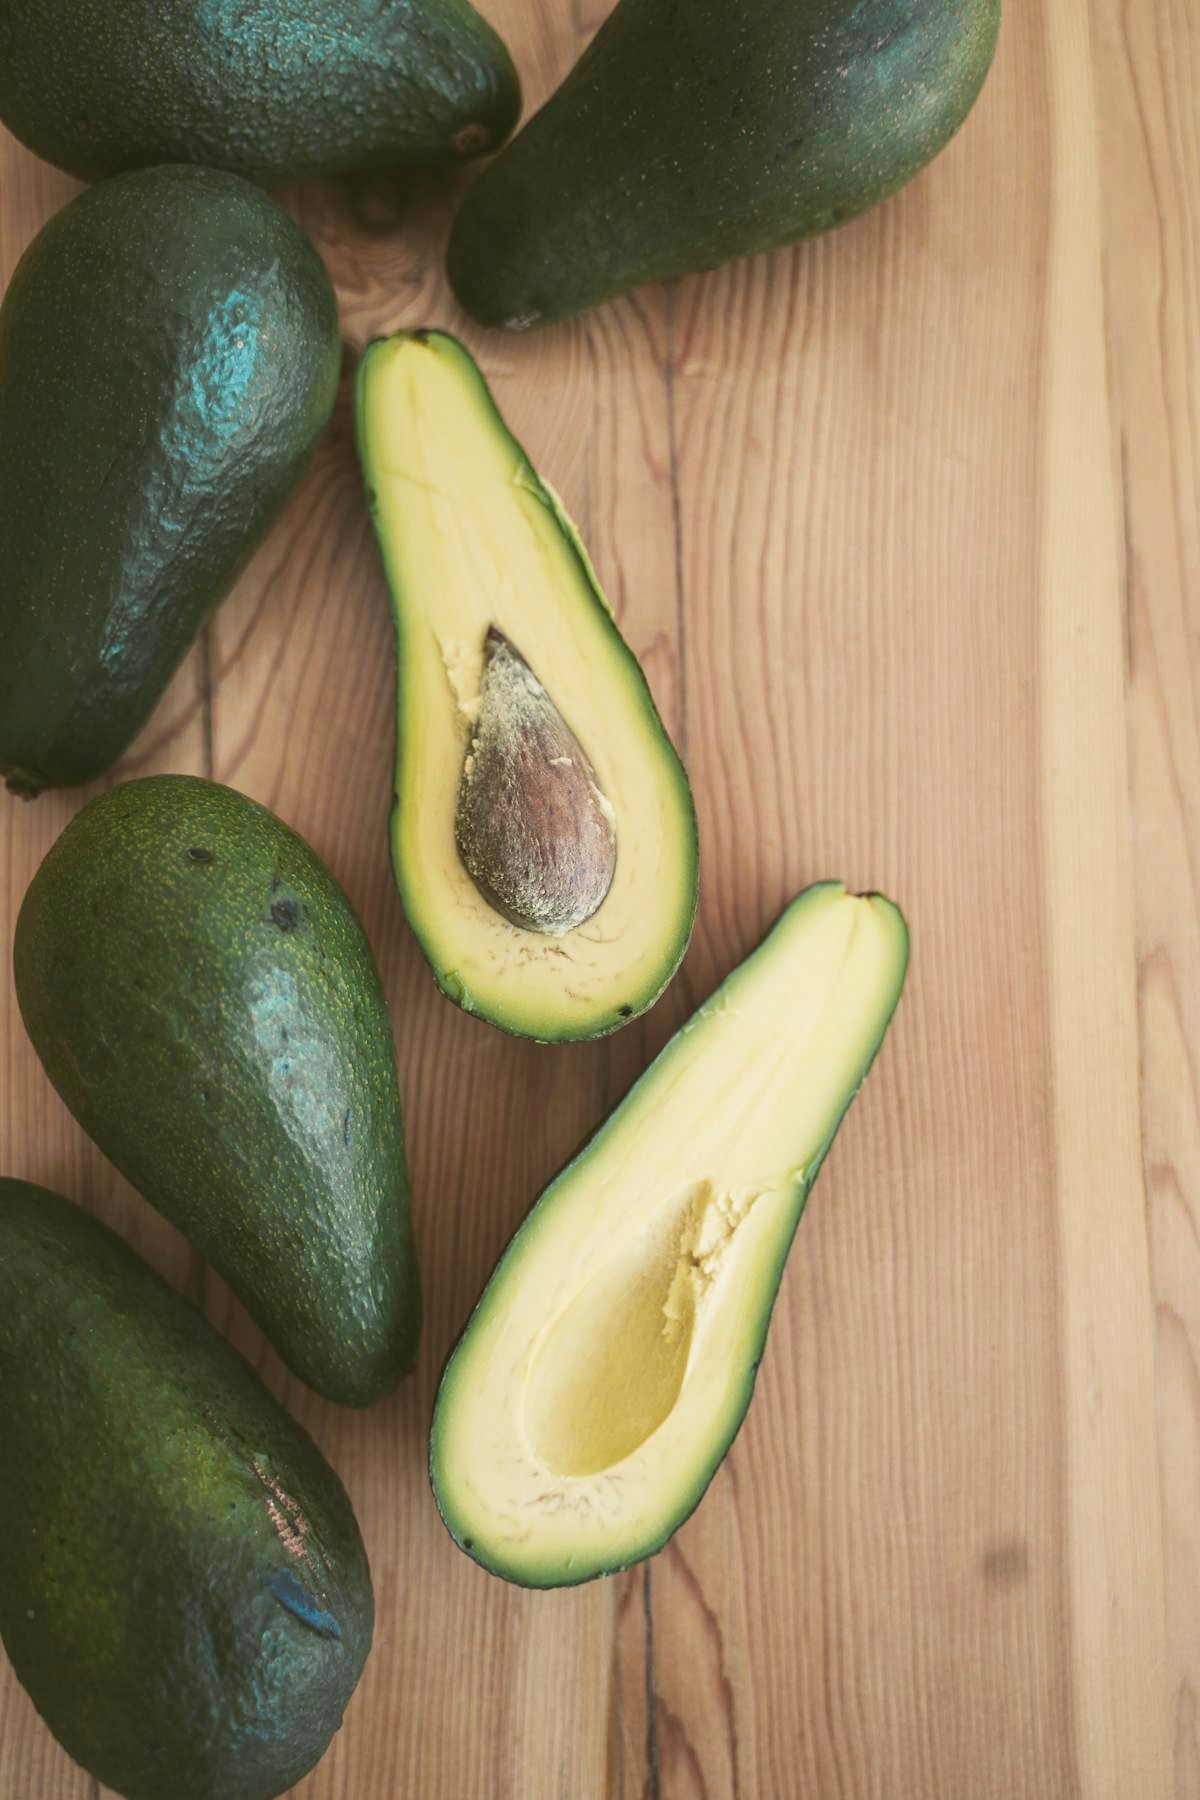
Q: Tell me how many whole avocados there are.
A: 5